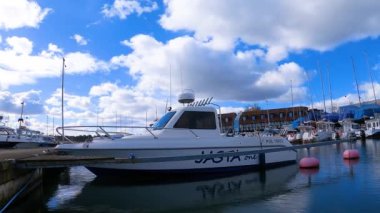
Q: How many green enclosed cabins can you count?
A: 0